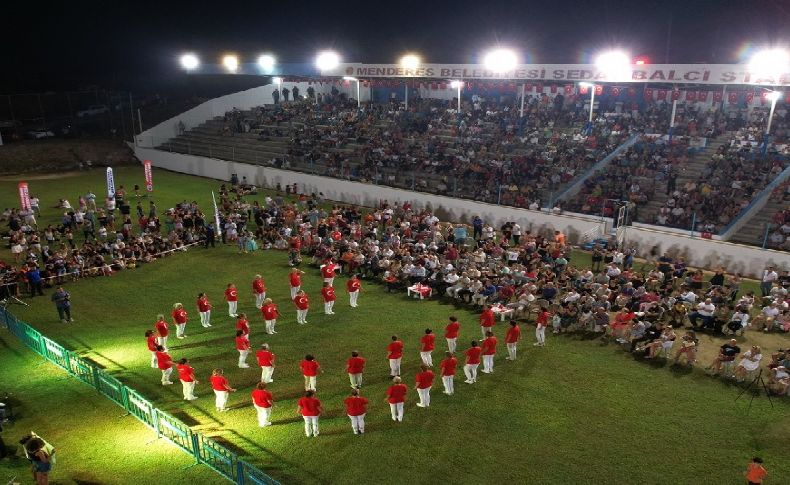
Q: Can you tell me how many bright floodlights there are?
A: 8